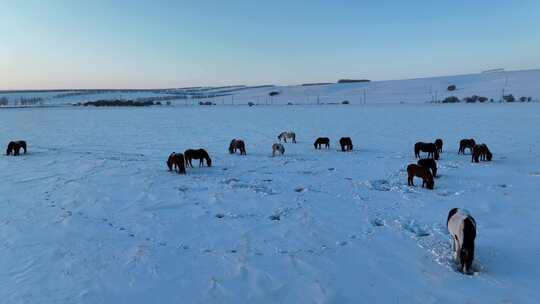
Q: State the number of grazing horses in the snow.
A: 15